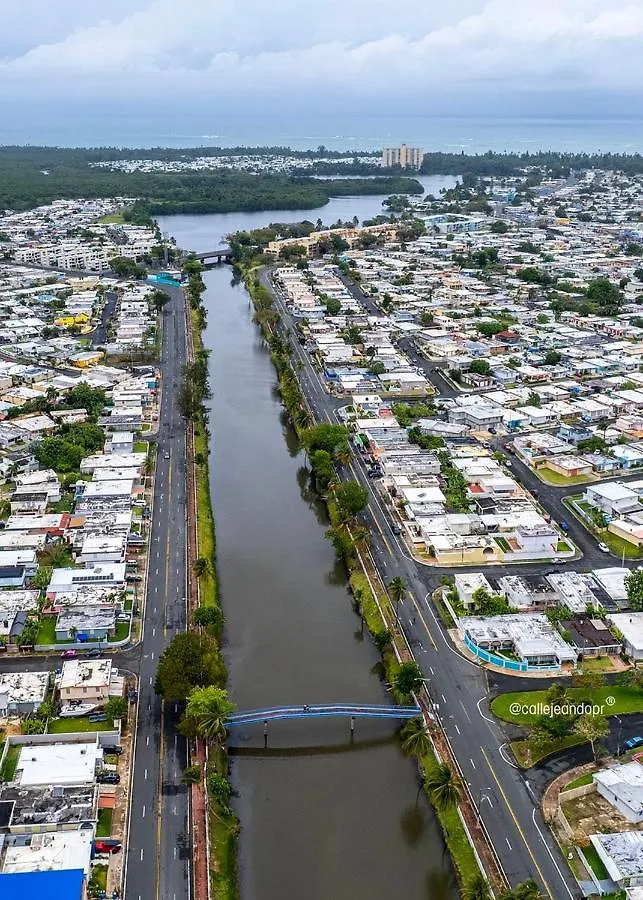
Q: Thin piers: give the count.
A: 2